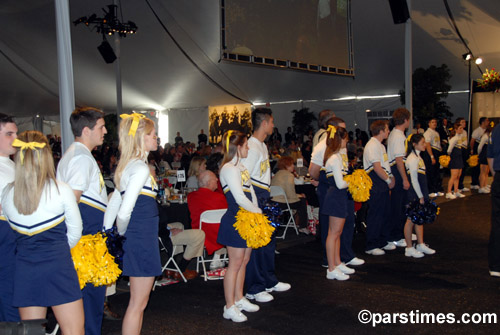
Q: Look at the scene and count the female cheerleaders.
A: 7